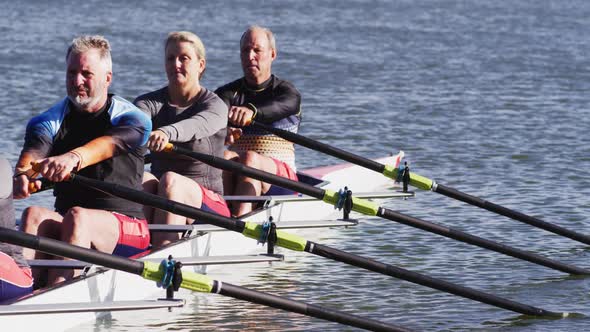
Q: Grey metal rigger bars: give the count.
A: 4